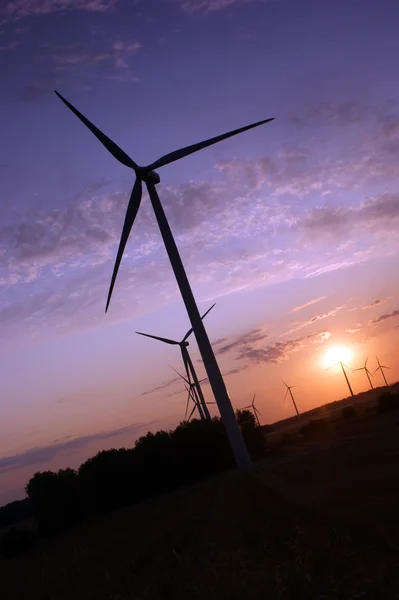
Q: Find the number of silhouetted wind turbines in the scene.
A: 9